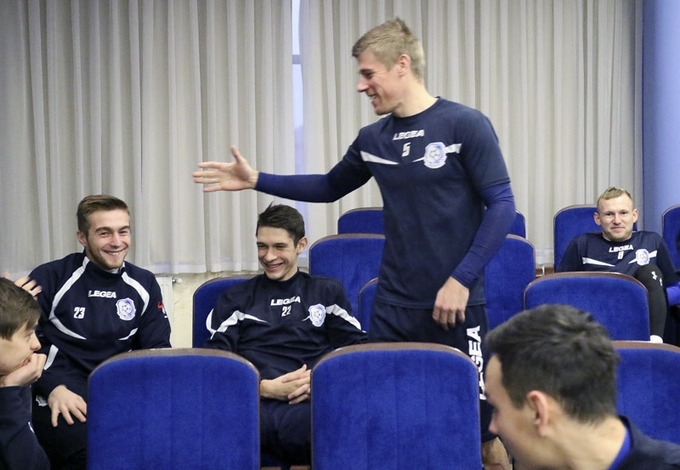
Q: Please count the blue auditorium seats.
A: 12